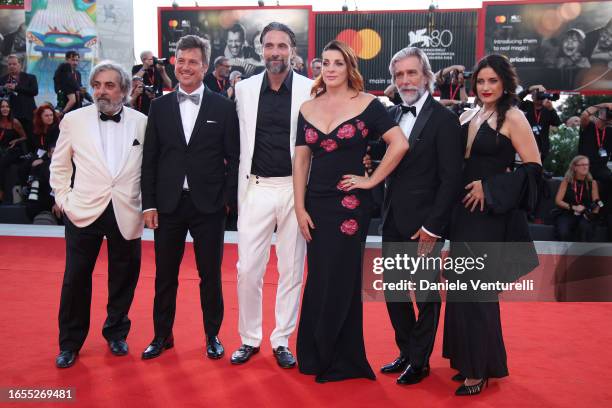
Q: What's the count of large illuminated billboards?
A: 3